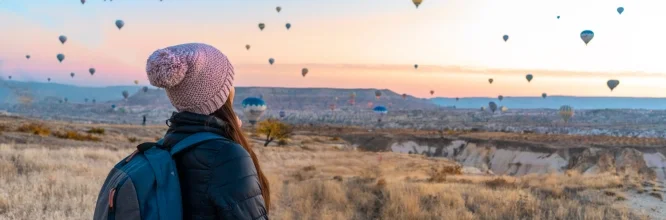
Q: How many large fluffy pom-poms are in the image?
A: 1